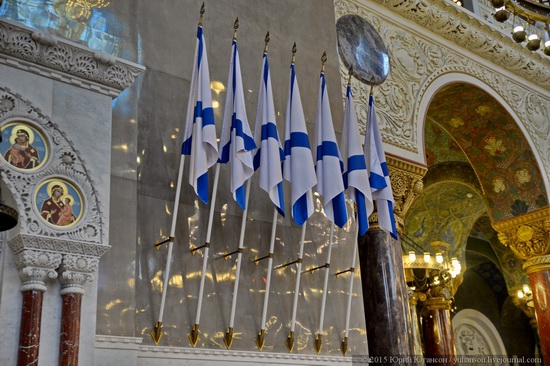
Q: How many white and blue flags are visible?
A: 7